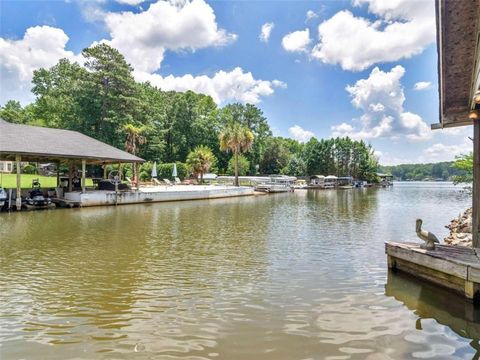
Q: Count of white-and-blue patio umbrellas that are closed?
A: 2